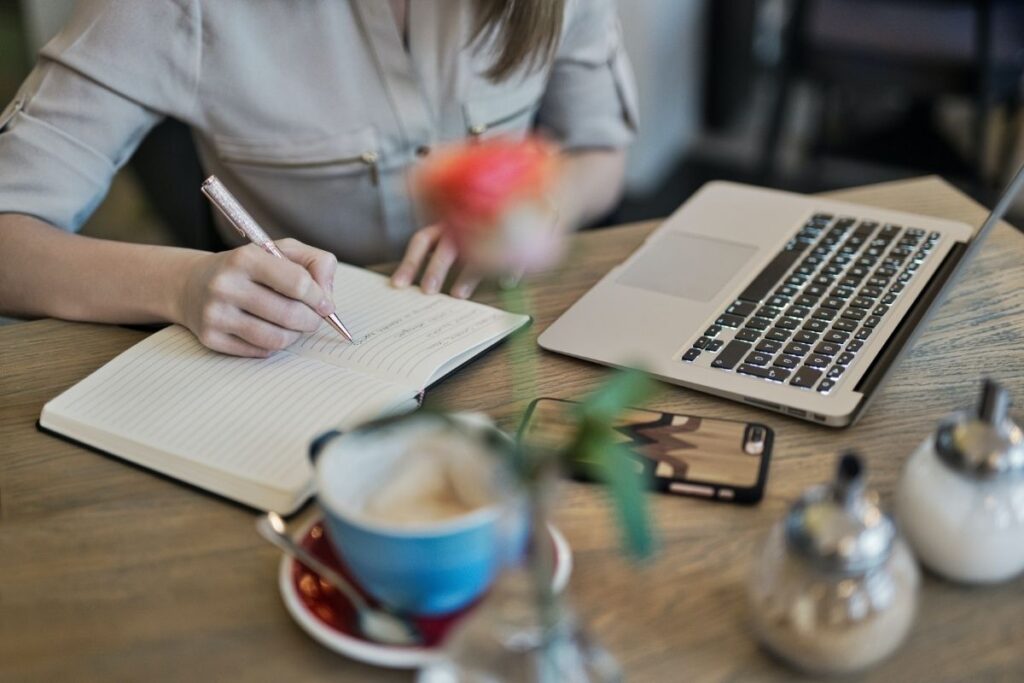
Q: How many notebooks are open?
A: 1